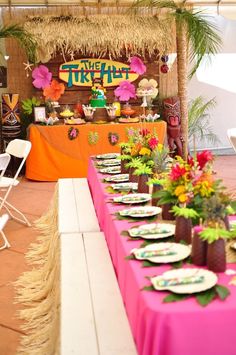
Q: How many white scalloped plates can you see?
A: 10